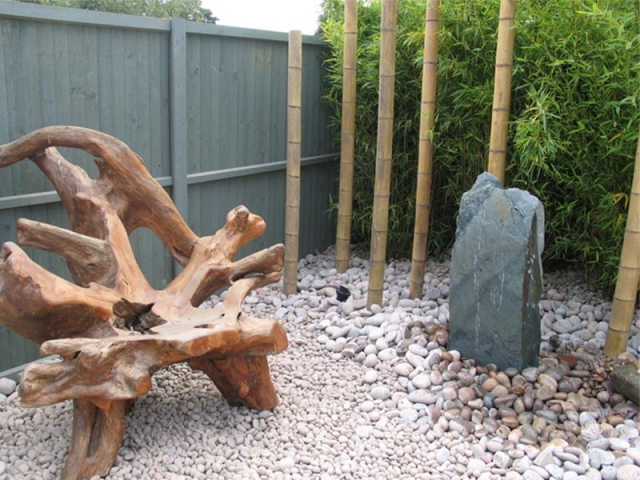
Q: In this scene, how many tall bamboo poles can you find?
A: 6